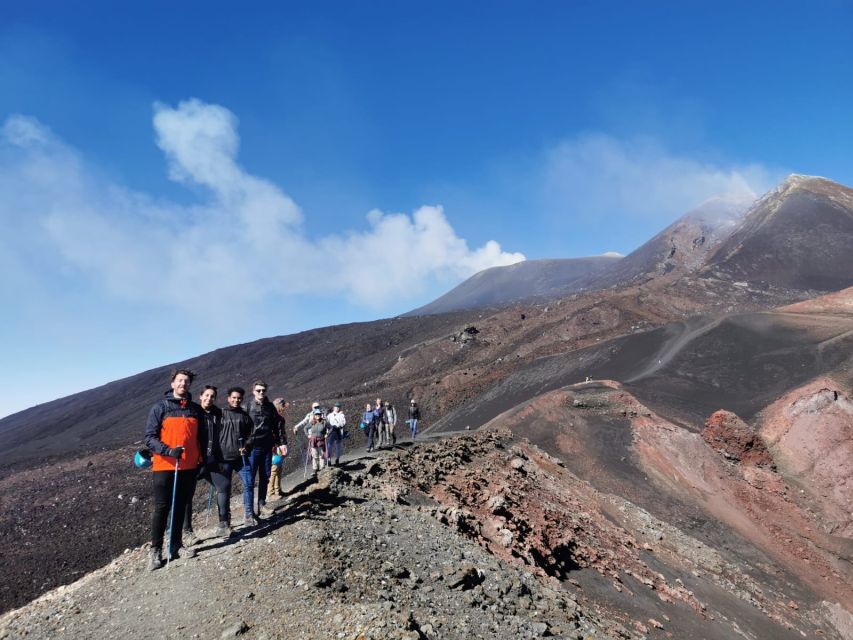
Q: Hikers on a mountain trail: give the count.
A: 12